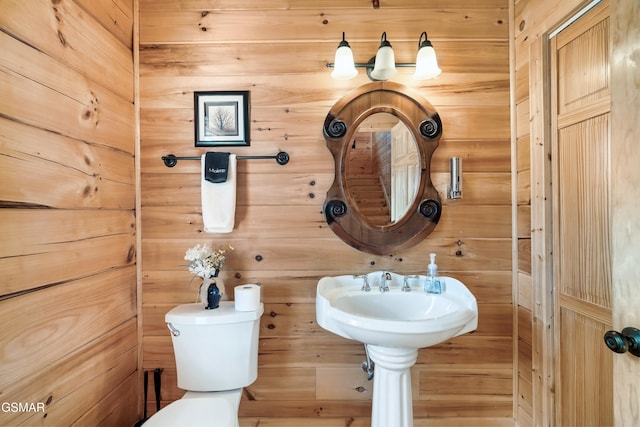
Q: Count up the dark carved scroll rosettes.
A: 4